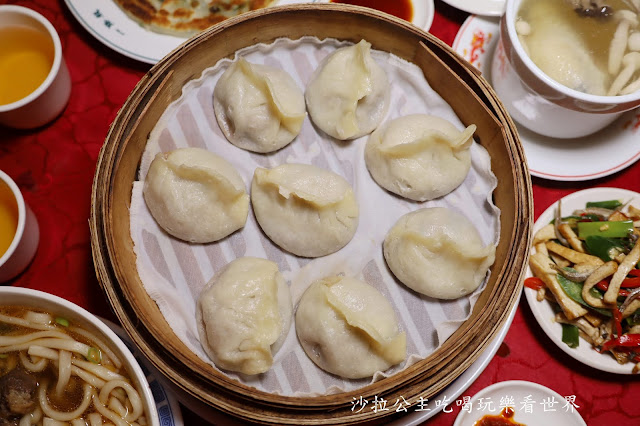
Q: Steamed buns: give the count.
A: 8